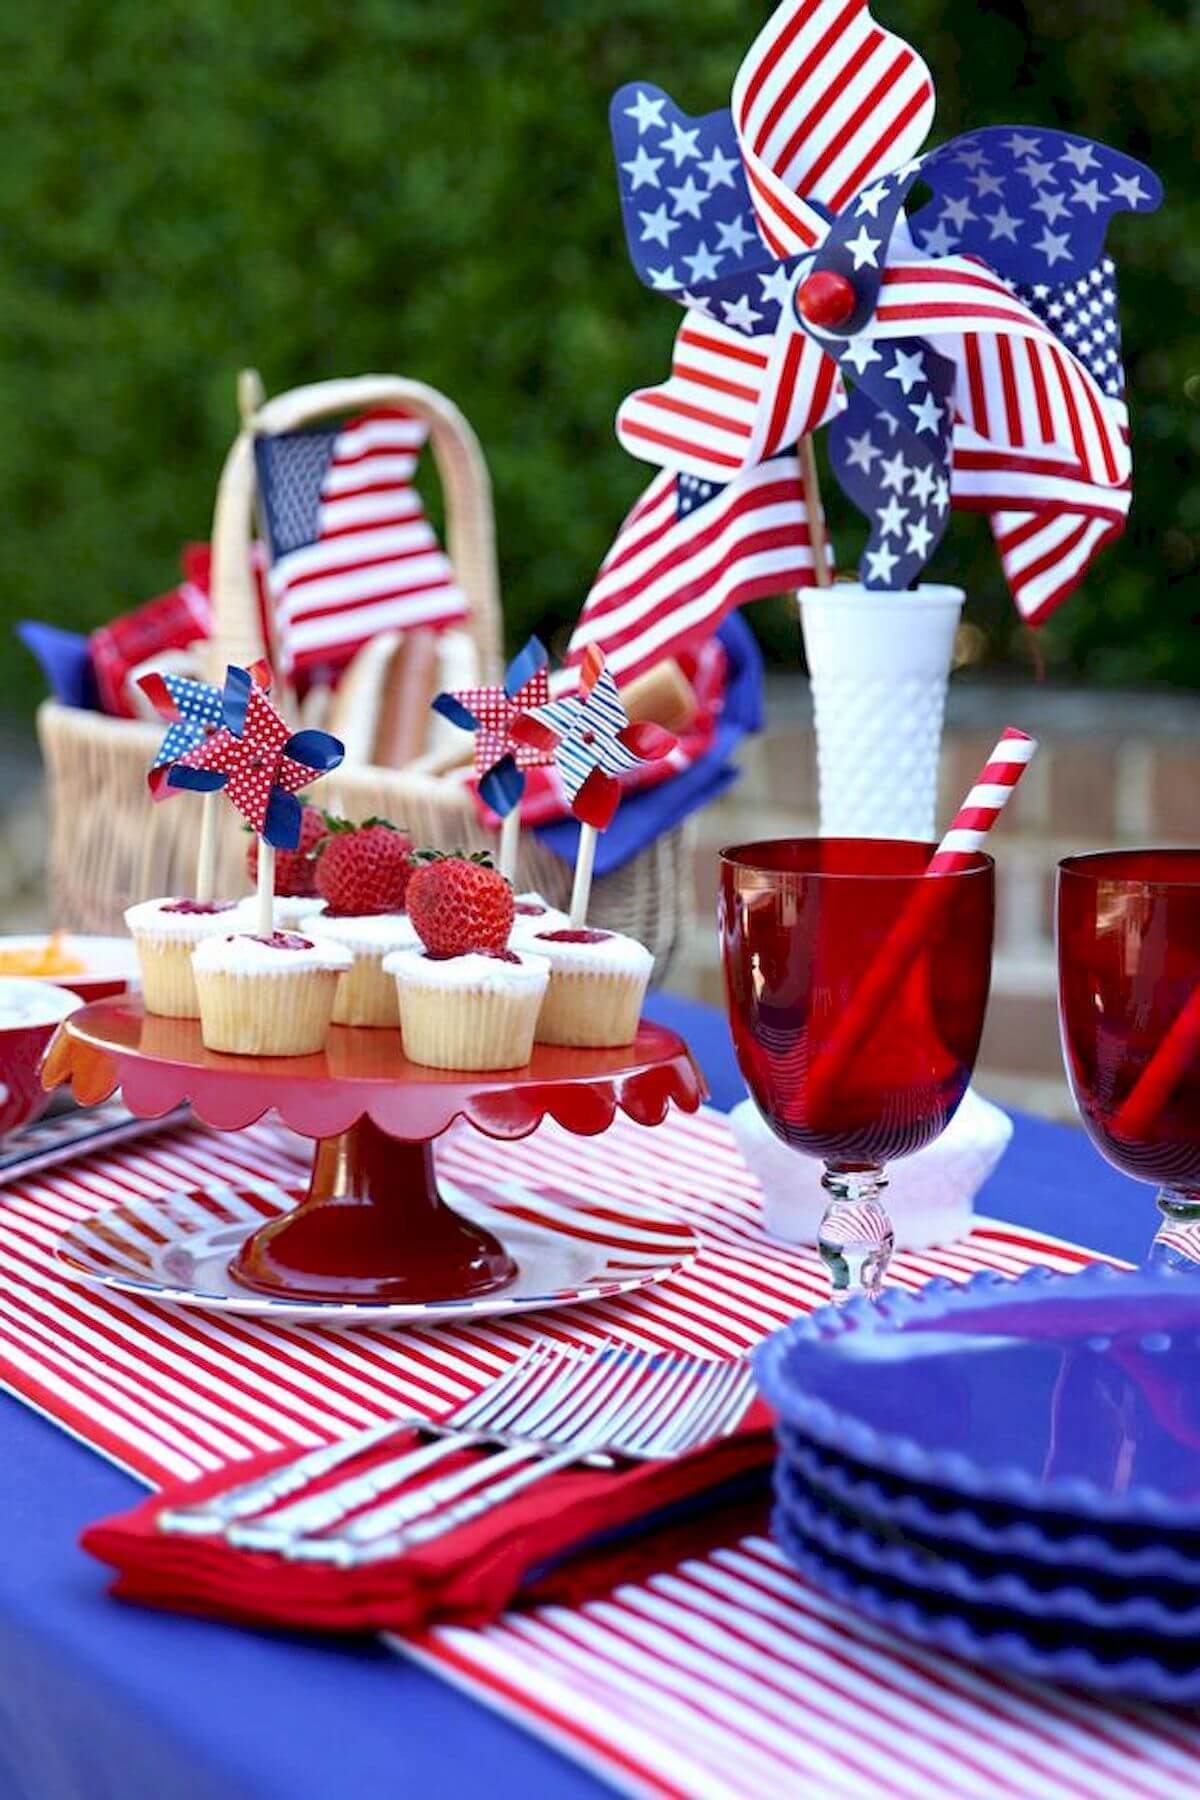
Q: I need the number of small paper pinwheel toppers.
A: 4